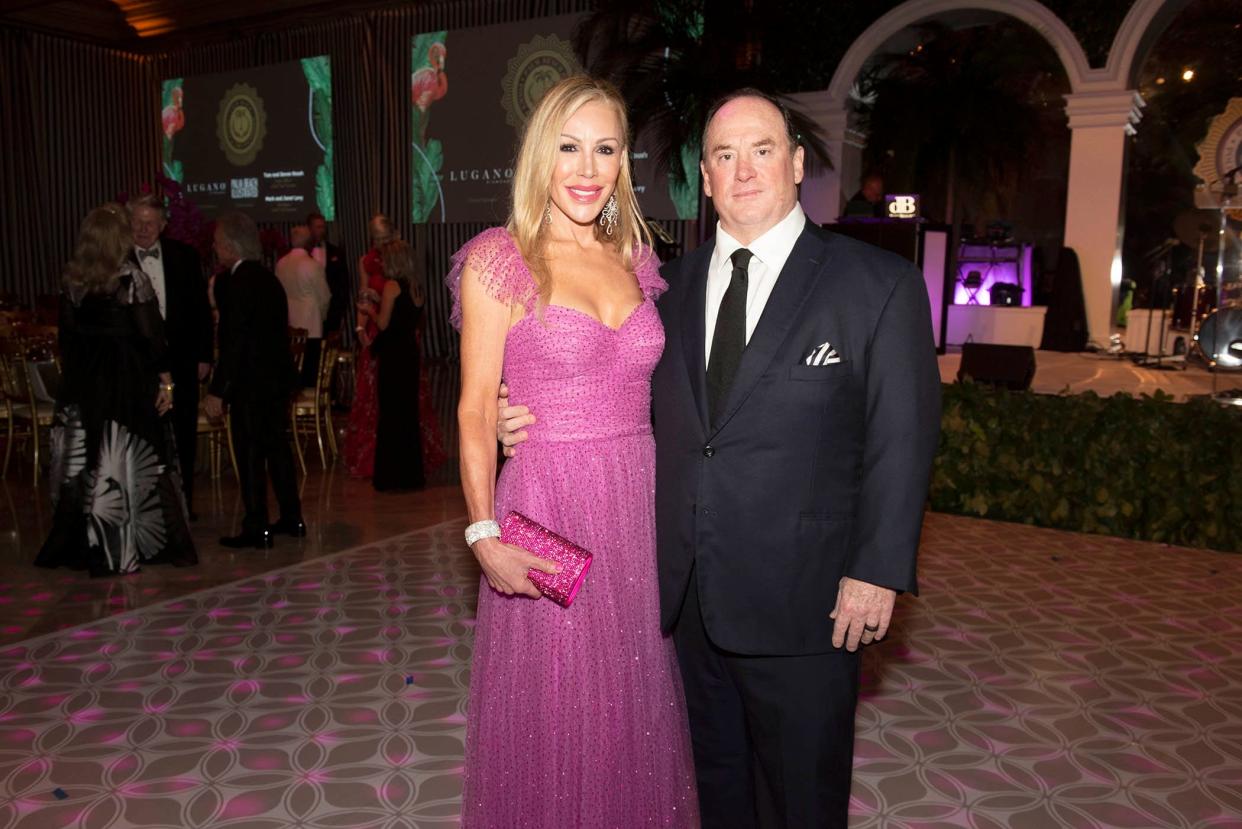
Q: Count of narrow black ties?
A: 1